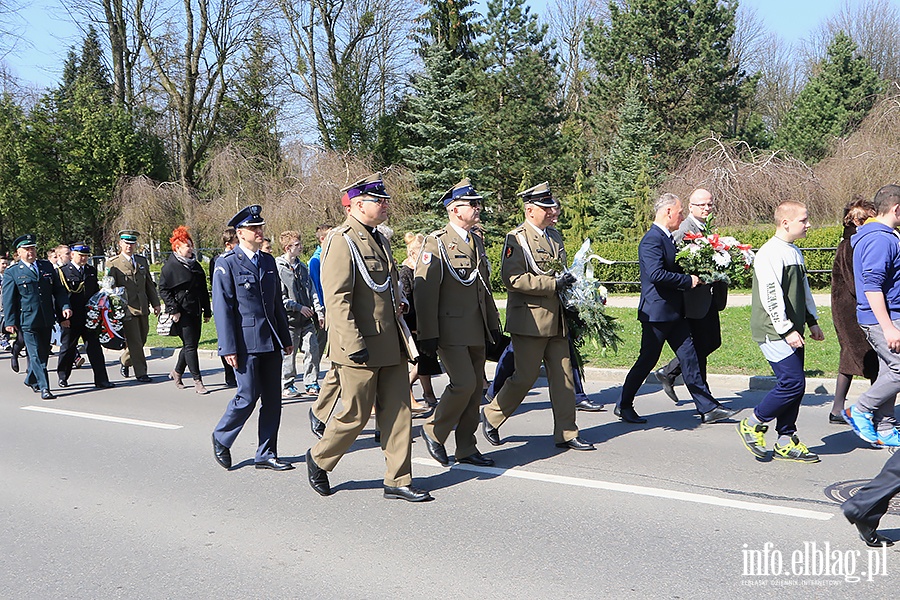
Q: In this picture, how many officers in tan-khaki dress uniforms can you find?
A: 4